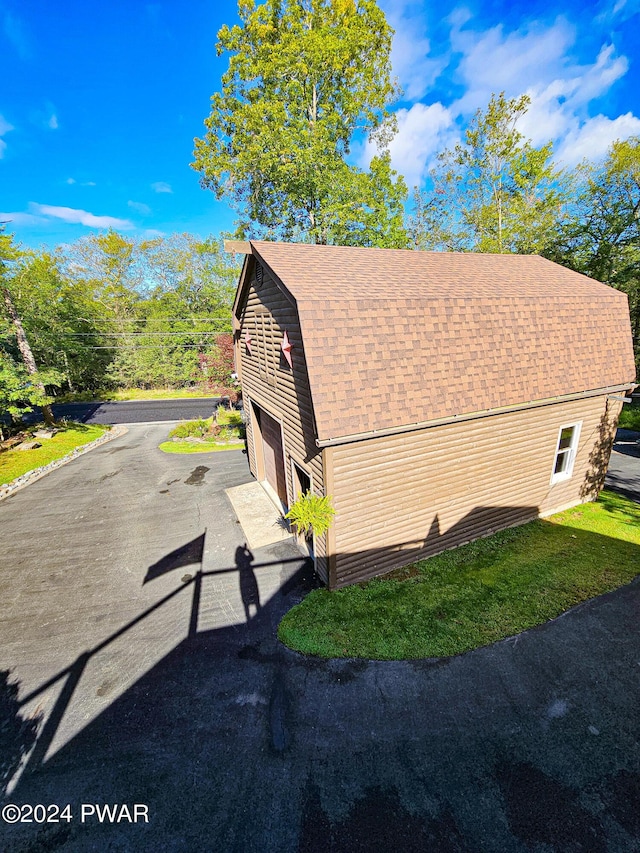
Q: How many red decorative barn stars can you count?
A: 2